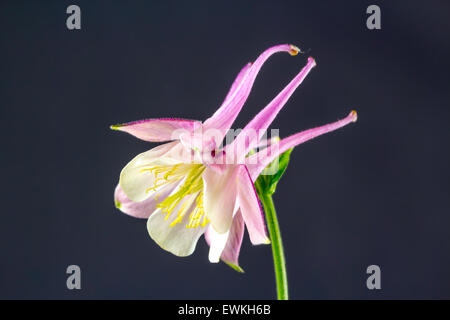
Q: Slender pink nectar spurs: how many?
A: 3